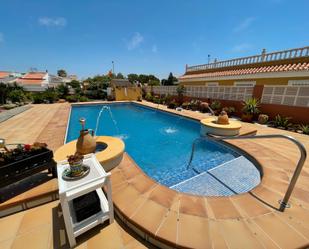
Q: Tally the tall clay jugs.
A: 2